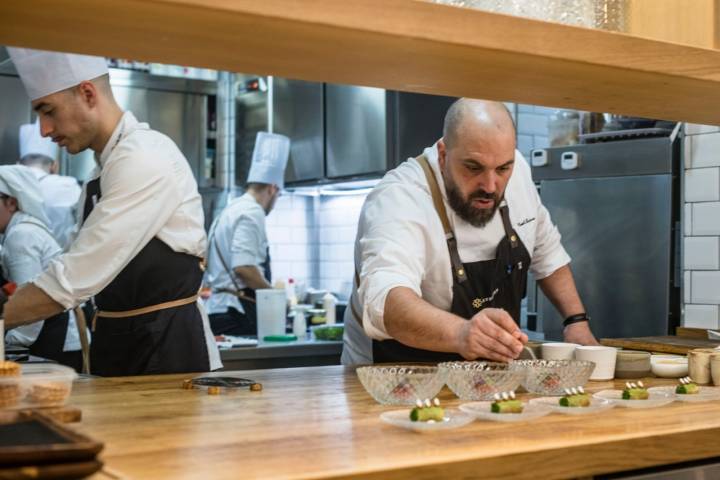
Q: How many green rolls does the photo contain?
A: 5